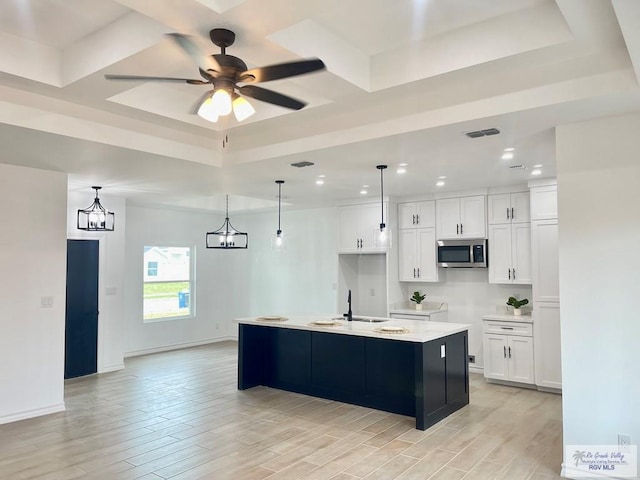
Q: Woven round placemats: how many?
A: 3